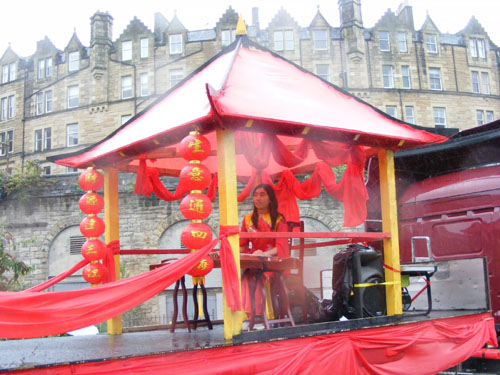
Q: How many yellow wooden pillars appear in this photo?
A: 3